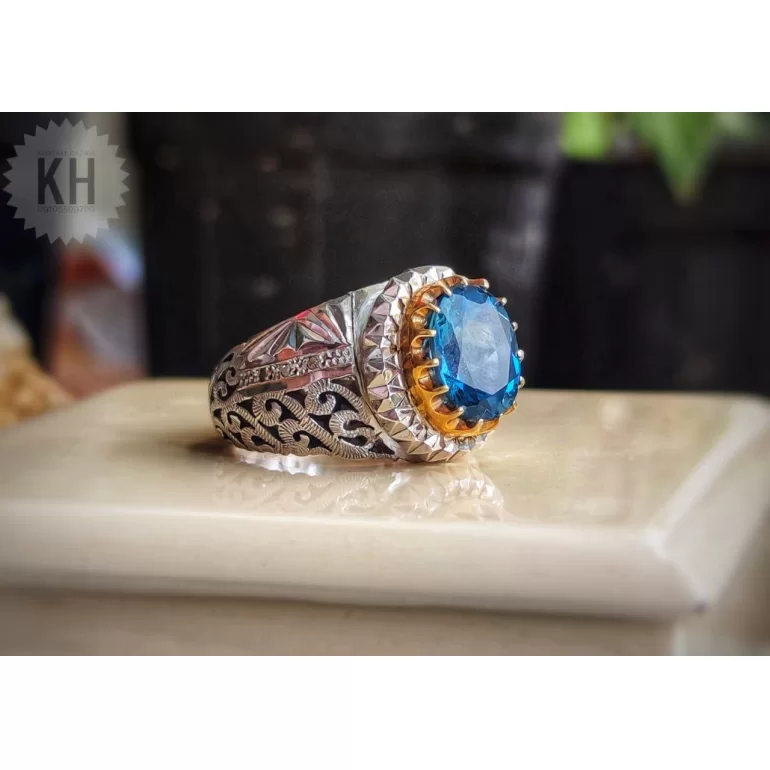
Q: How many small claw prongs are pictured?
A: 15